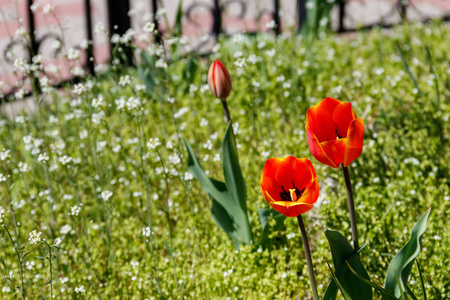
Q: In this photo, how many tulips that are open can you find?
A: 2